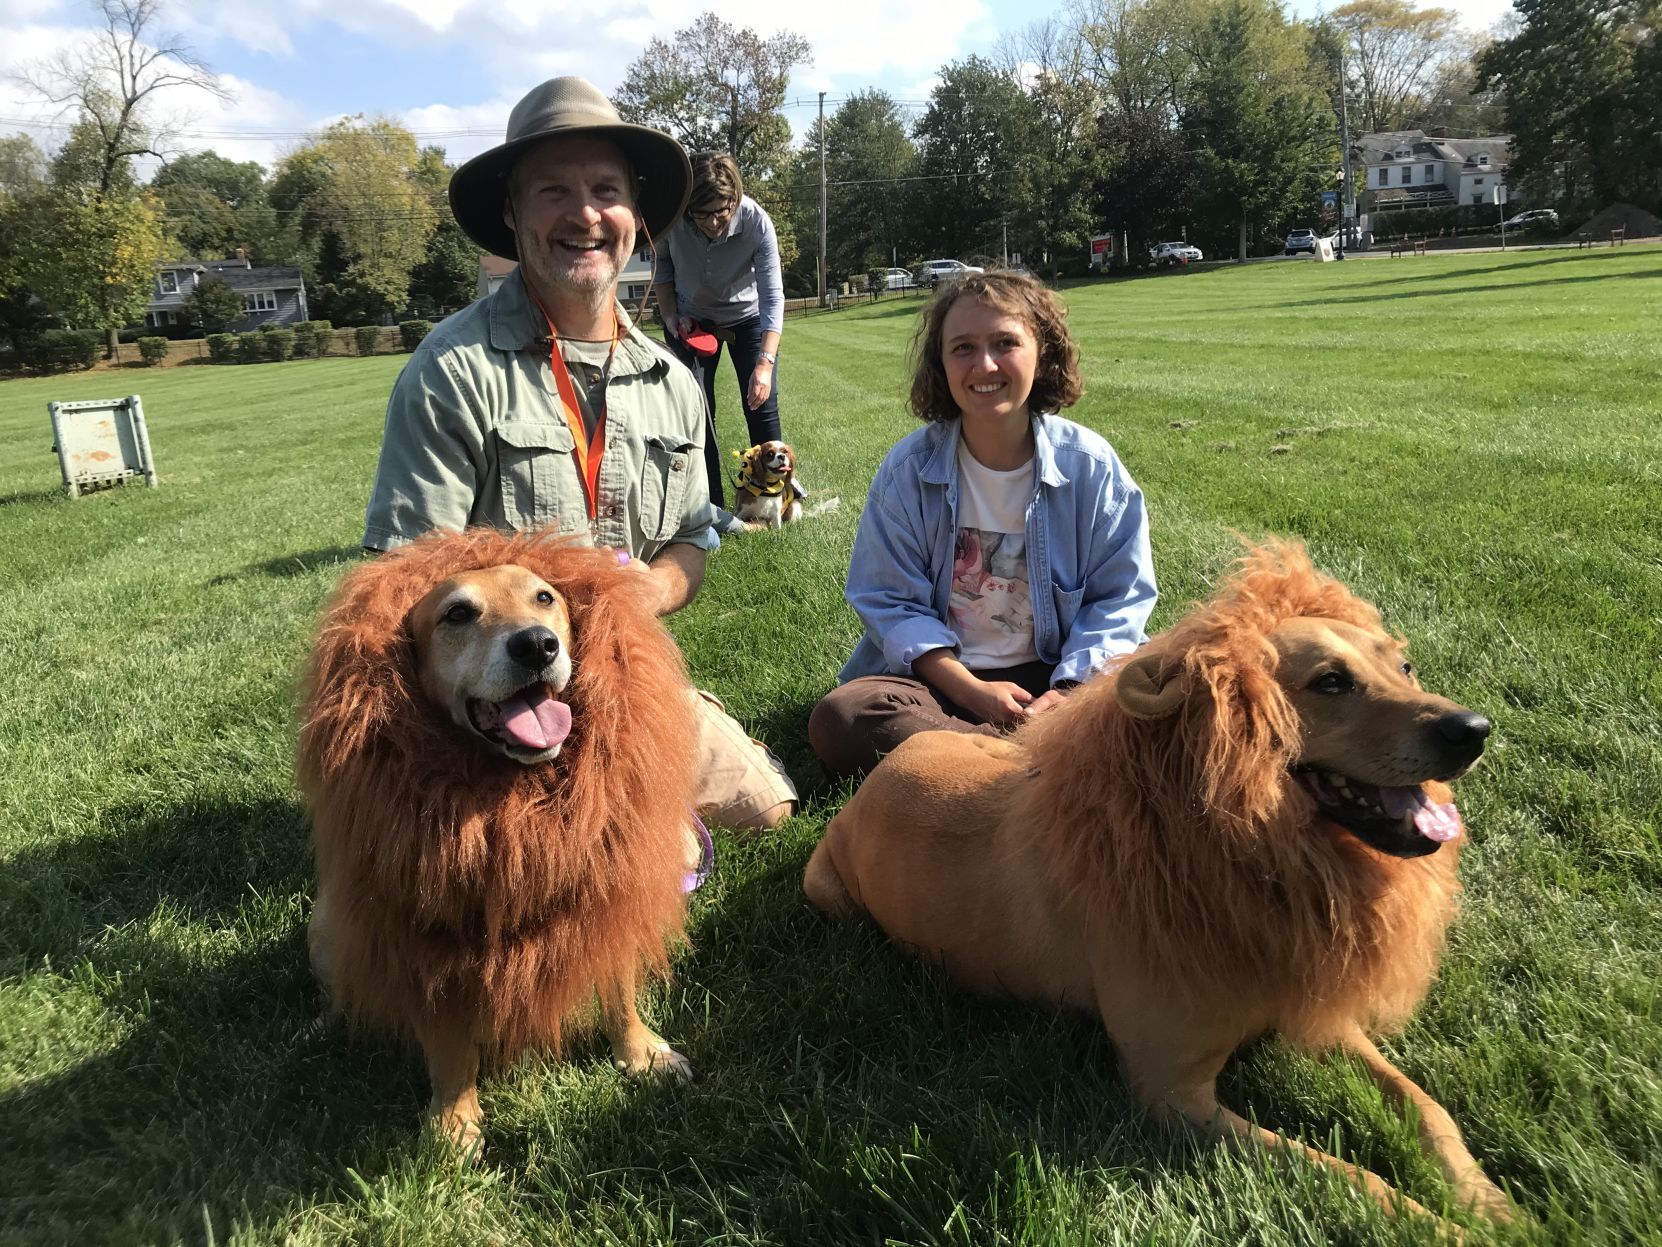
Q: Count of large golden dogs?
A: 2